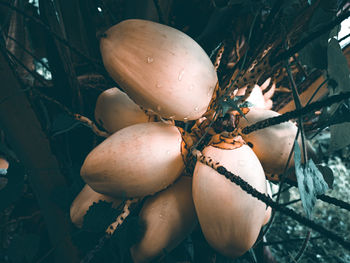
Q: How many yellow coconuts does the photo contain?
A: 7